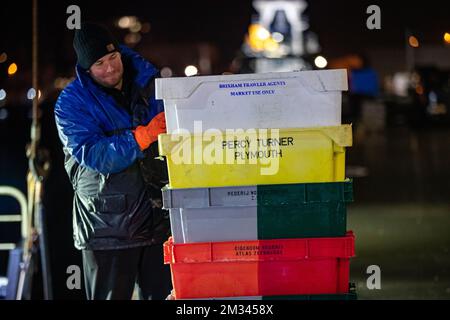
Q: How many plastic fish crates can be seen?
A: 5